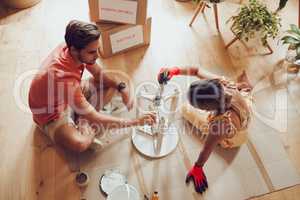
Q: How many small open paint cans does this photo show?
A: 1